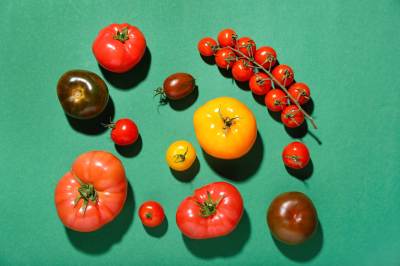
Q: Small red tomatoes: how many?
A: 14